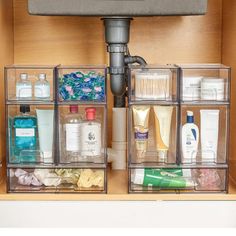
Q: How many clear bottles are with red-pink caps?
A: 2